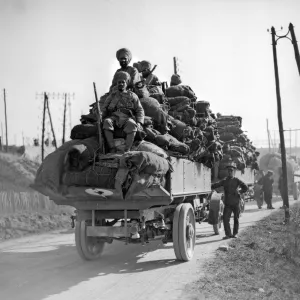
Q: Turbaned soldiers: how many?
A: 3